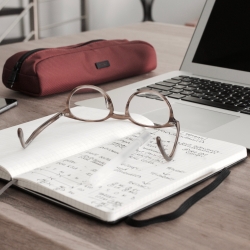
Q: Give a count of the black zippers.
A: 1